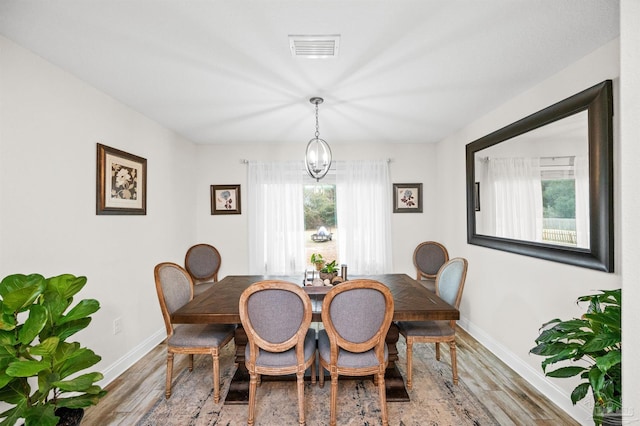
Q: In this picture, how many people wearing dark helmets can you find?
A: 0